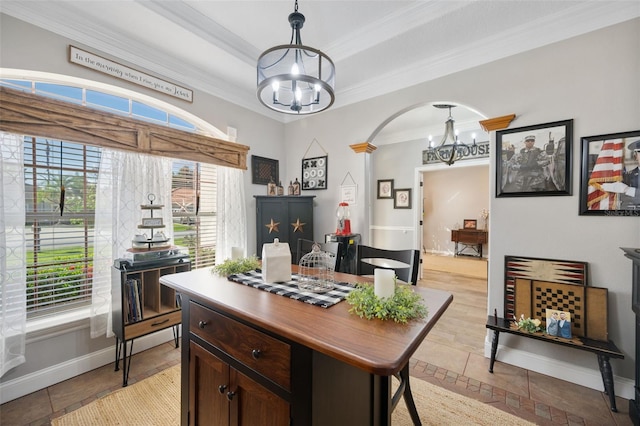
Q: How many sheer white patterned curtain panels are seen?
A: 3